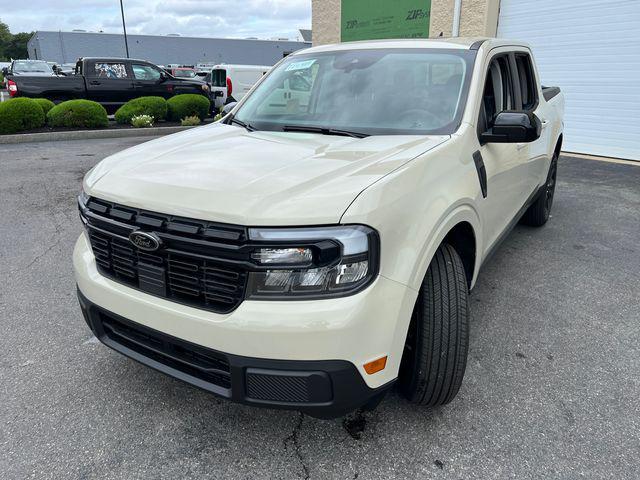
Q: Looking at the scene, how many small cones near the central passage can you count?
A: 0